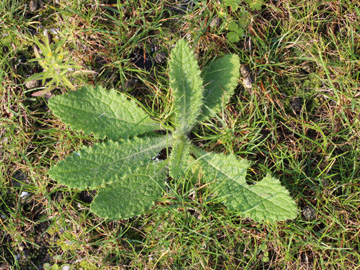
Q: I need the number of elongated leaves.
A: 7